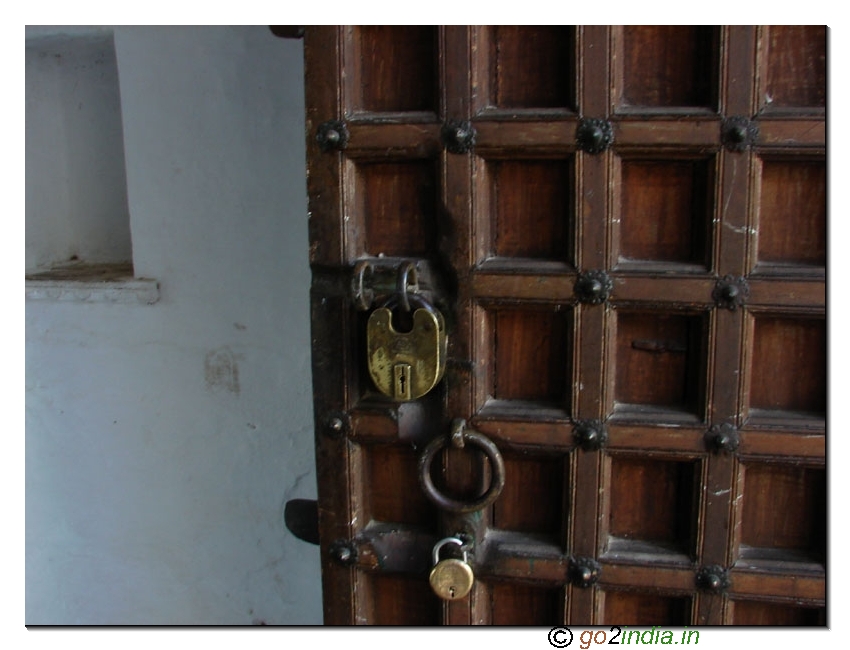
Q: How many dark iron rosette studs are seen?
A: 12